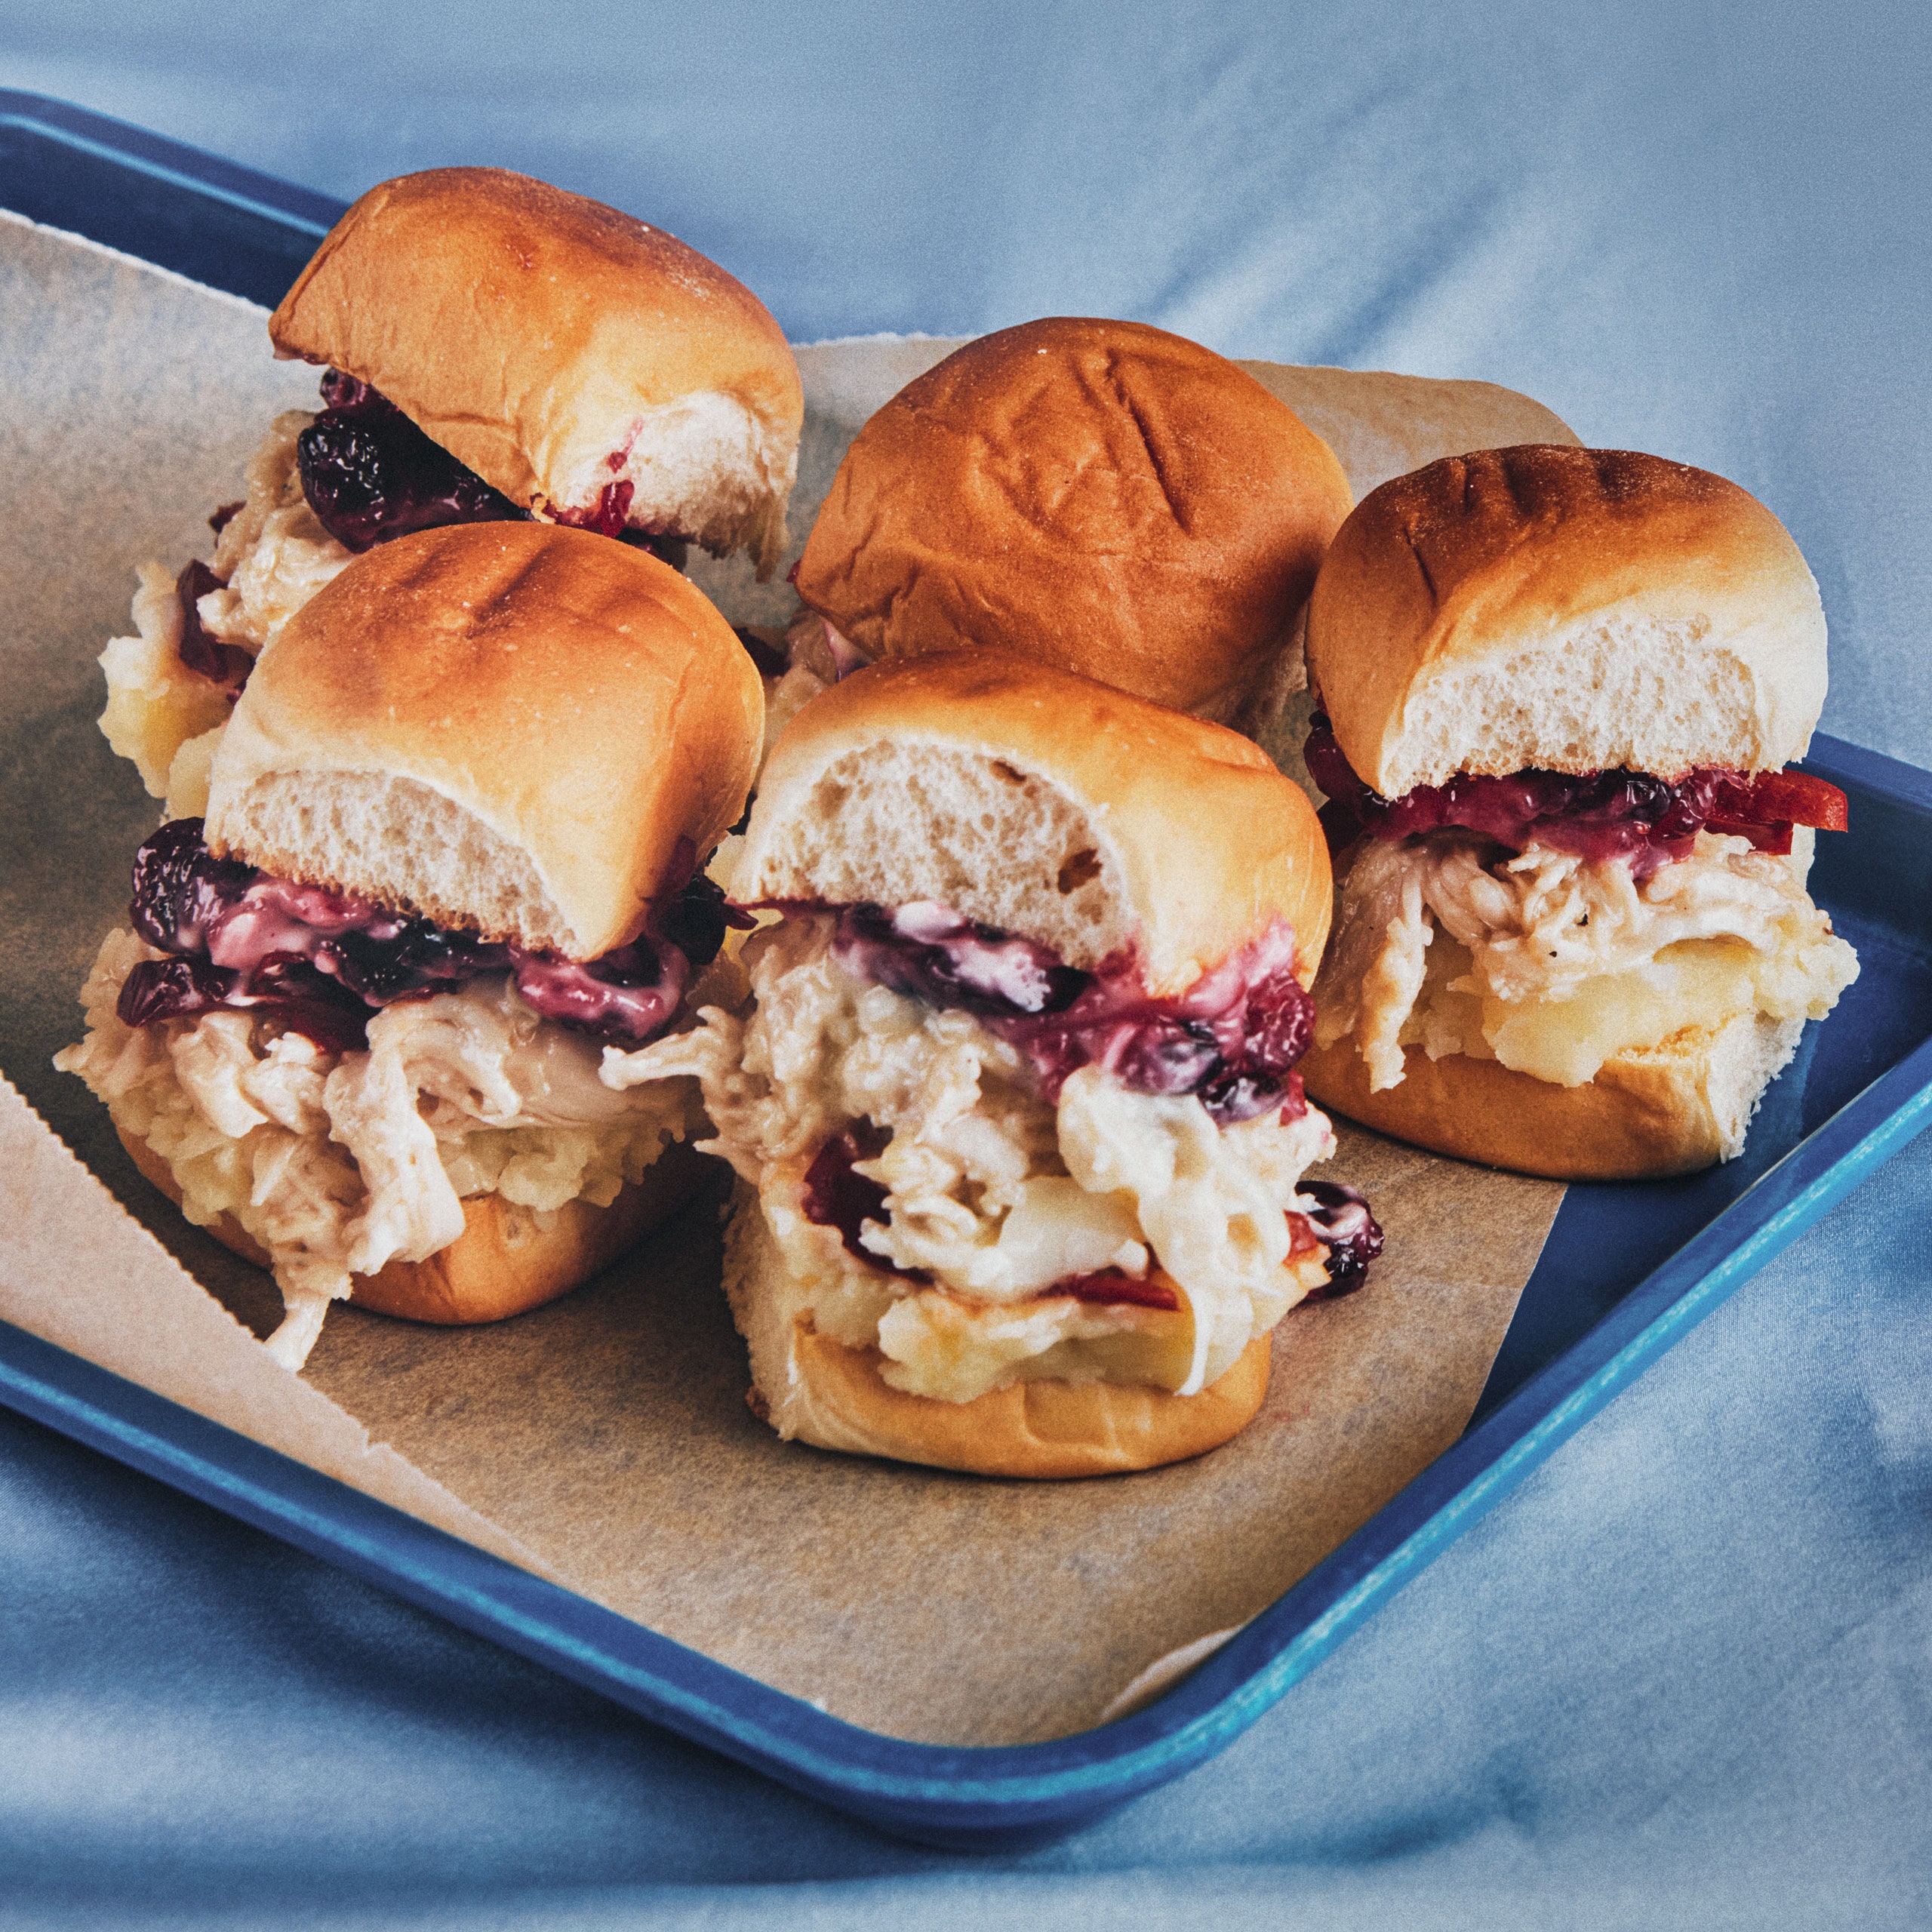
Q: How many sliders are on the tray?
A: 5